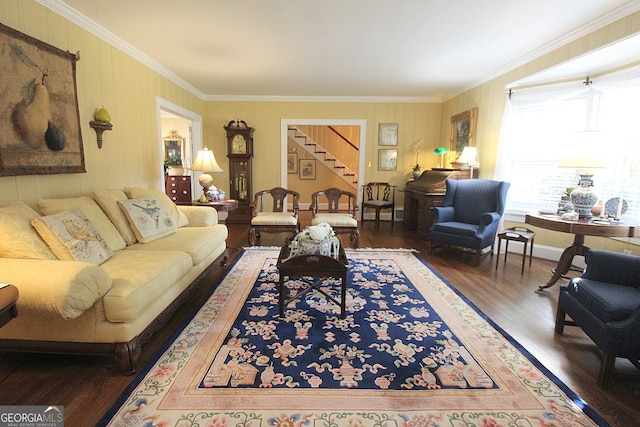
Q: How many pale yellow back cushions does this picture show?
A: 4